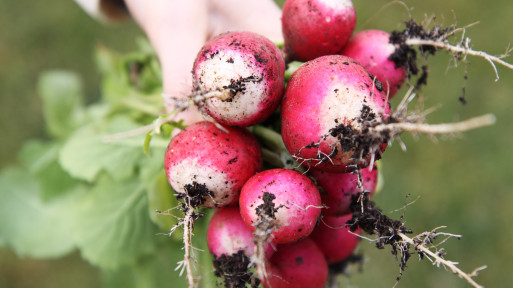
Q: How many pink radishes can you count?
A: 10